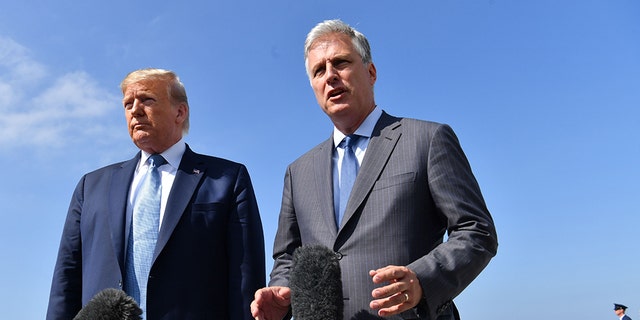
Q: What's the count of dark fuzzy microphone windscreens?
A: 2